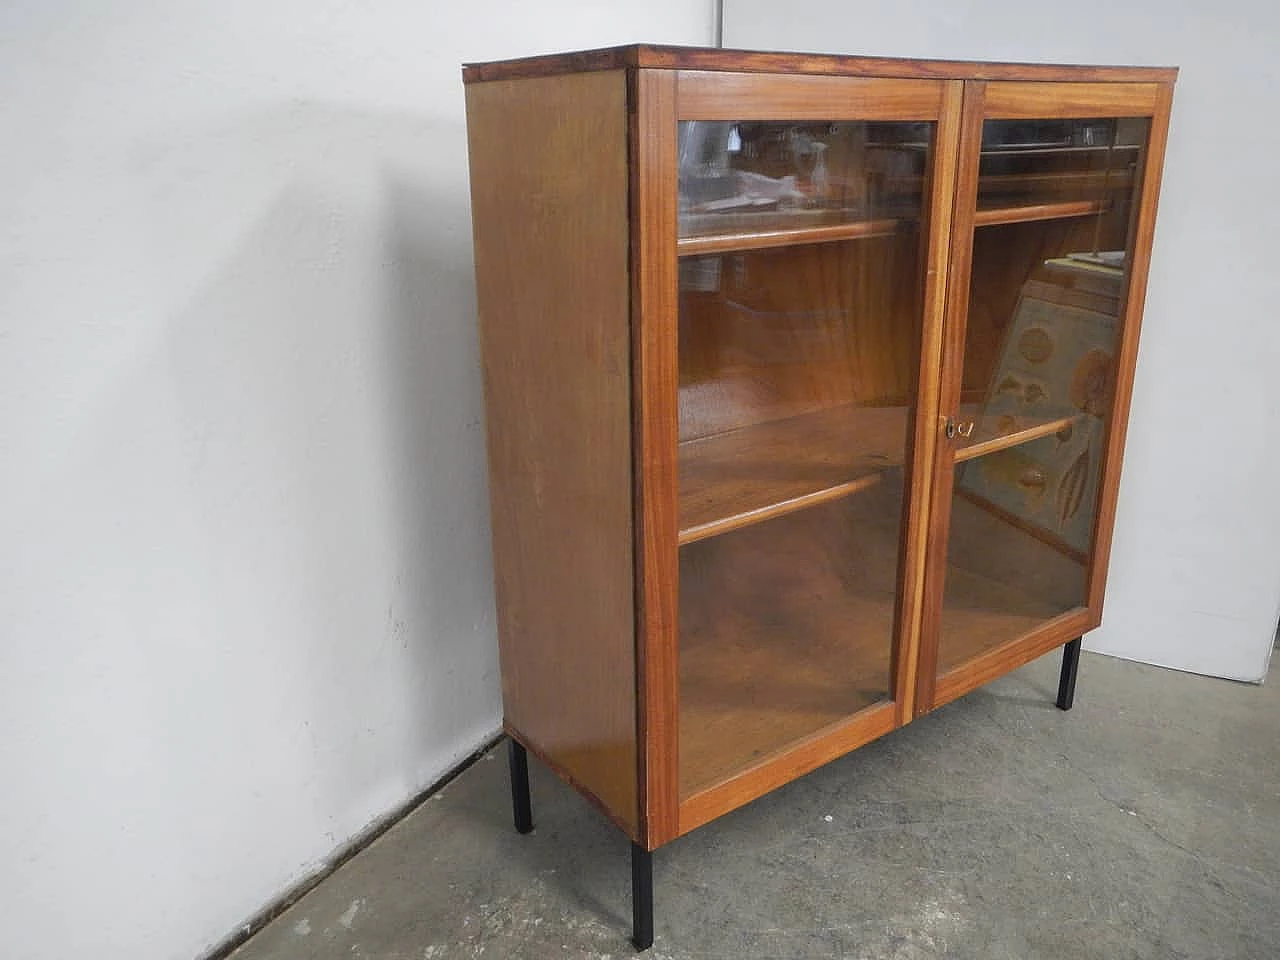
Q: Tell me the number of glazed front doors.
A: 2